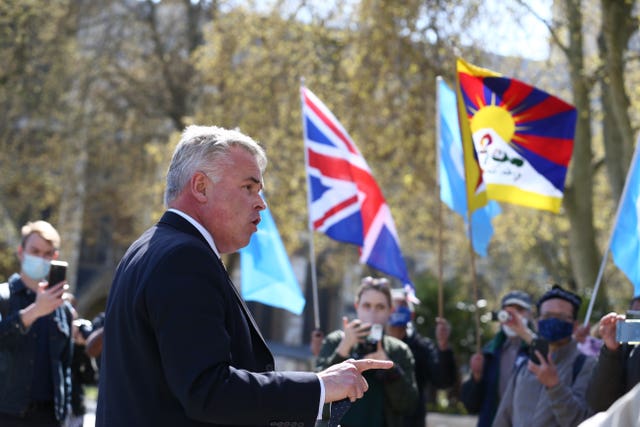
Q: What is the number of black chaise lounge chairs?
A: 0